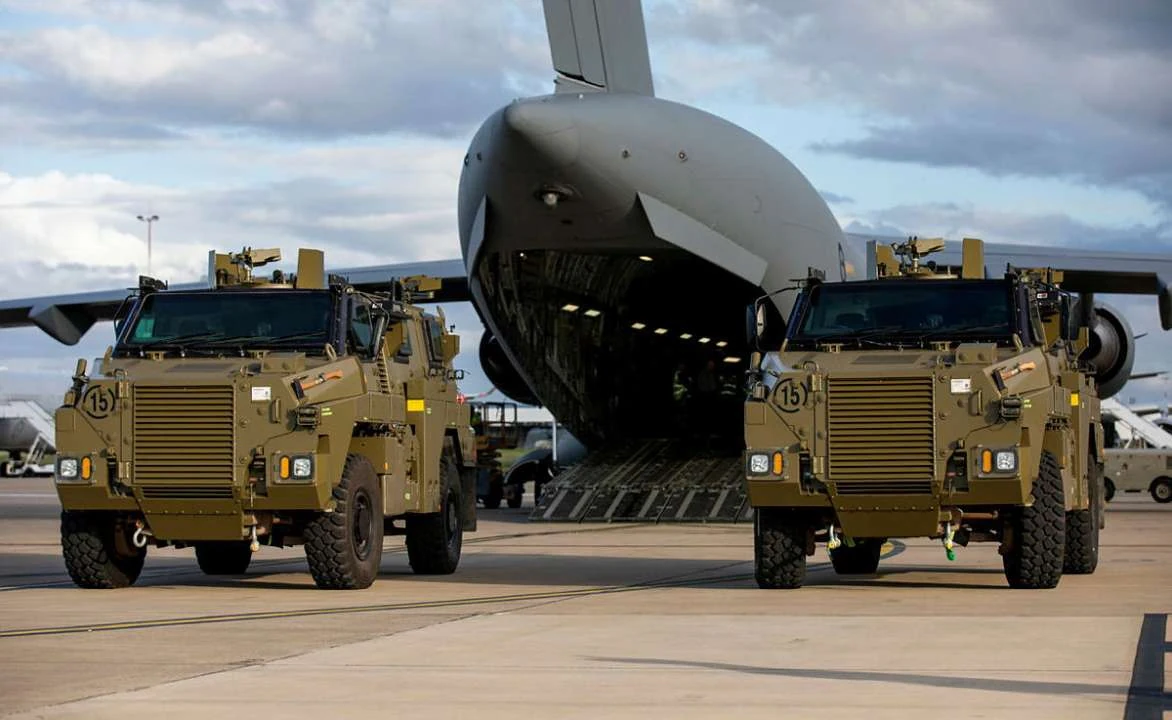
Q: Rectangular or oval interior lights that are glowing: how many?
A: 9